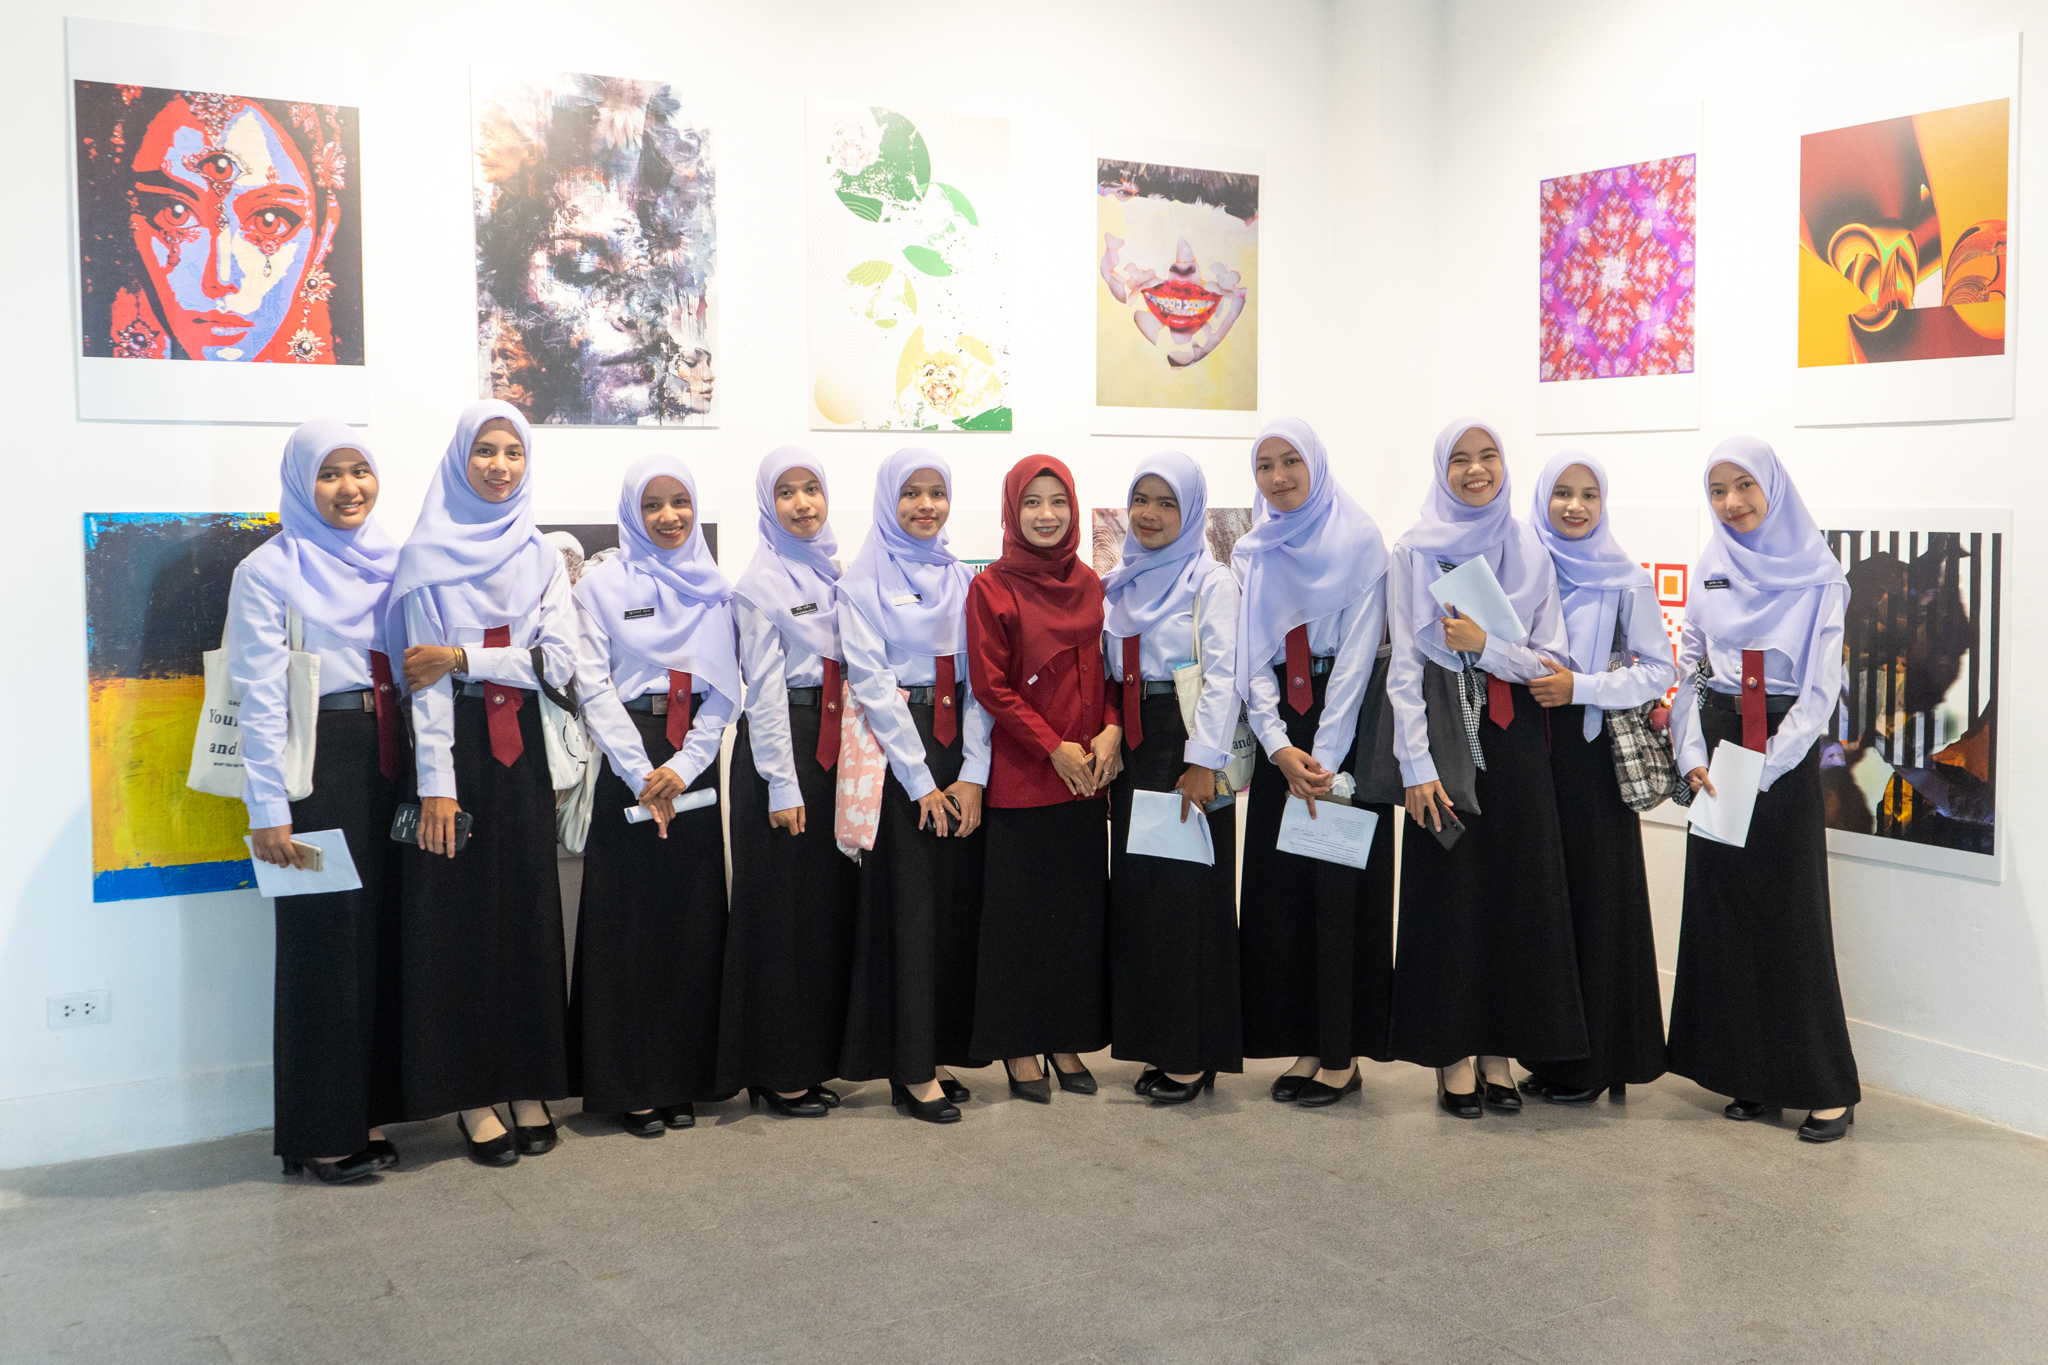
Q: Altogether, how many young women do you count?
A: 11